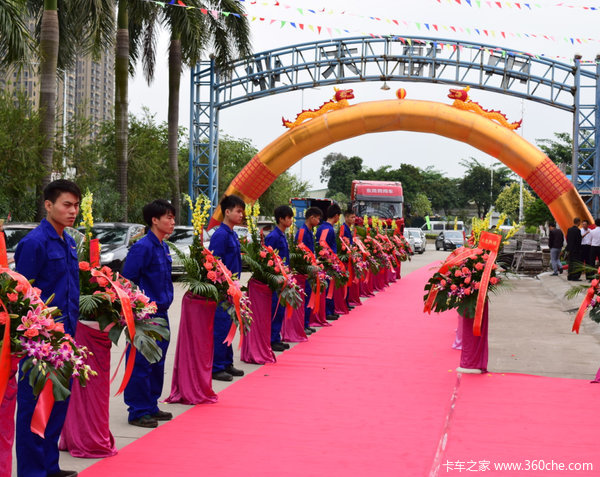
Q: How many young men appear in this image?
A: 7